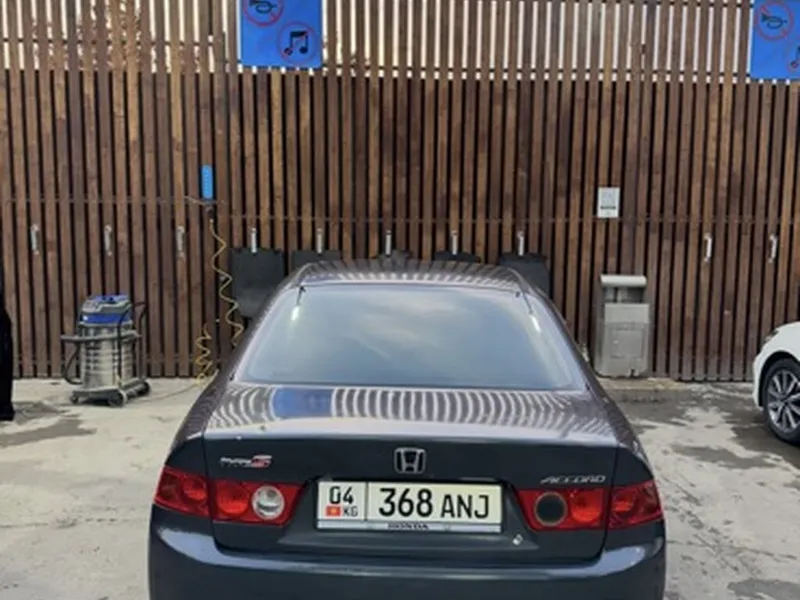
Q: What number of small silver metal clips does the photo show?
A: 10